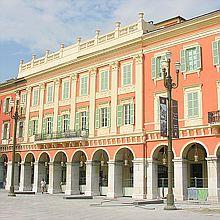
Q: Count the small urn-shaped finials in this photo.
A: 8